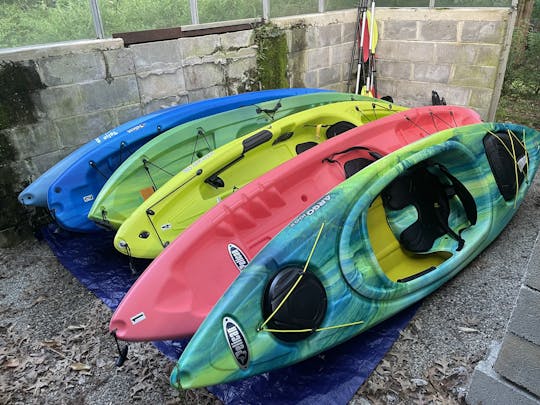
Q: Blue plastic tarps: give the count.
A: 1